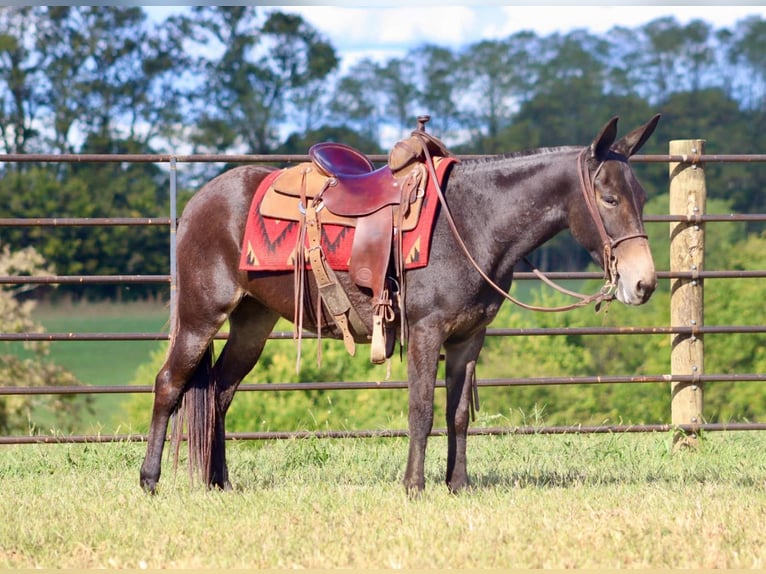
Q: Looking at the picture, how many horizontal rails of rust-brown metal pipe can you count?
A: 6